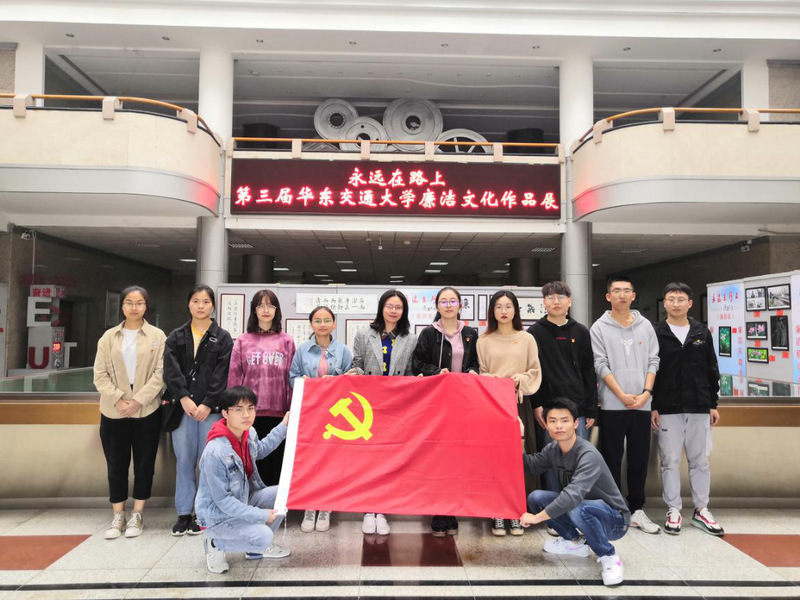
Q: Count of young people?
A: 12